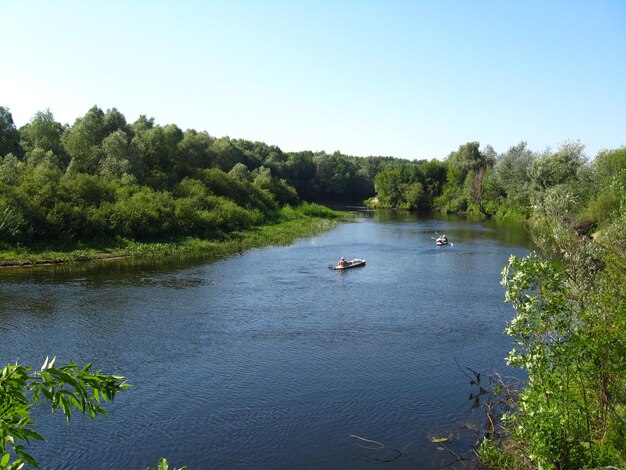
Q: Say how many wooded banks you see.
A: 2